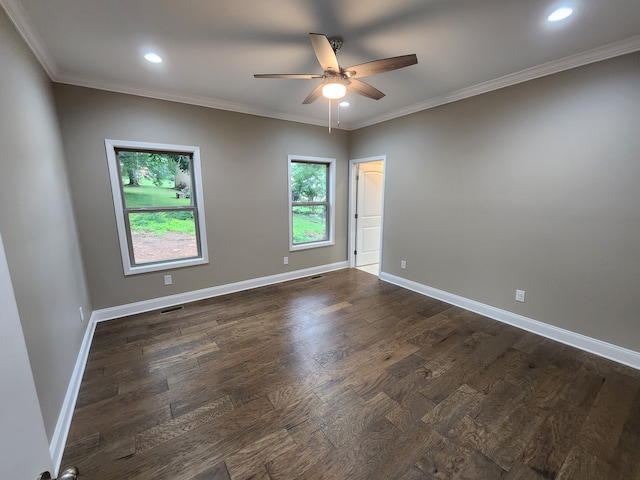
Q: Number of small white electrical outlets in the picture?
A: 5